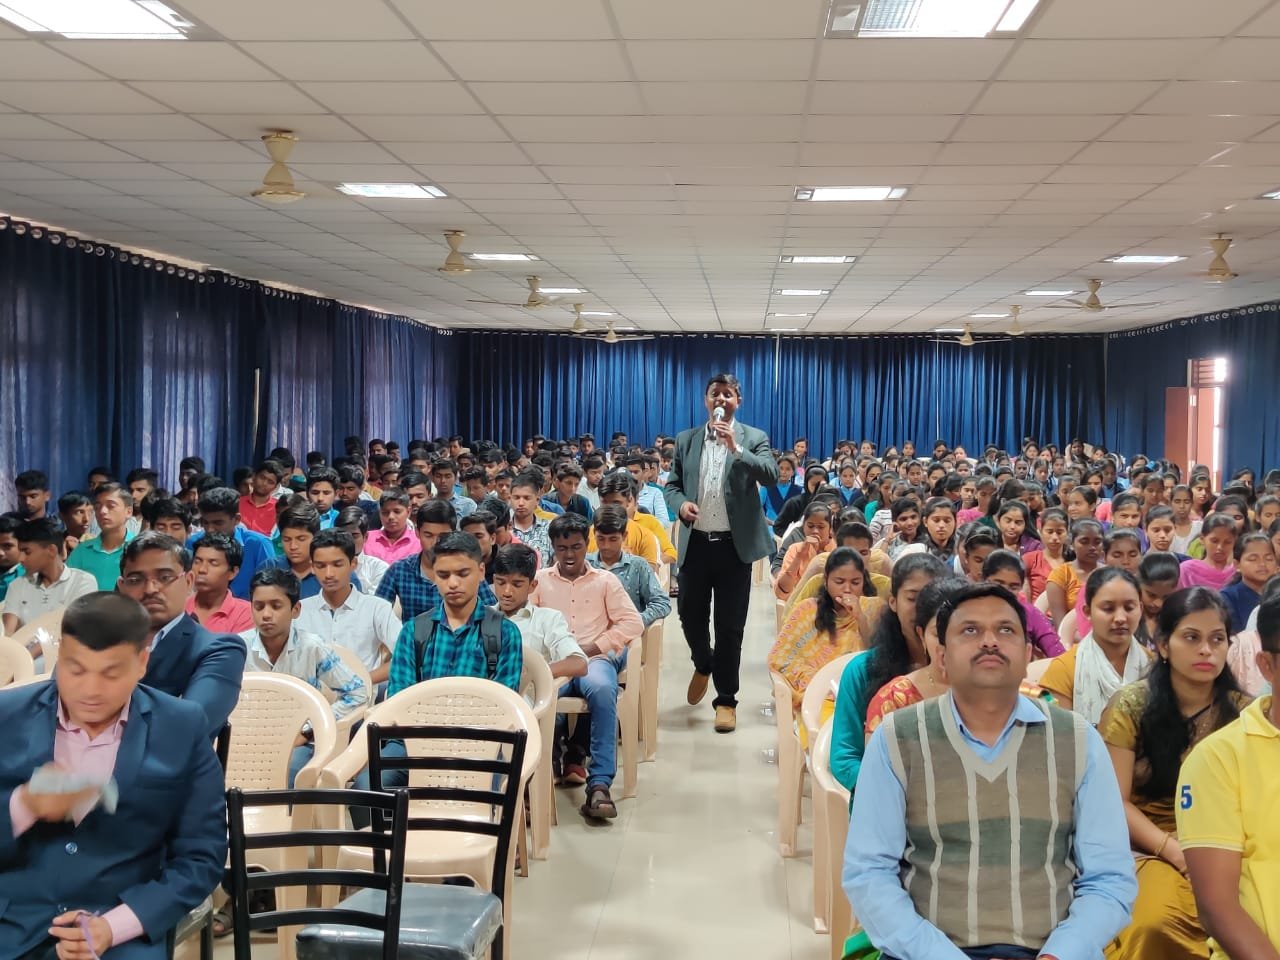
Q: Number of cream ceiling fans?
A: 9